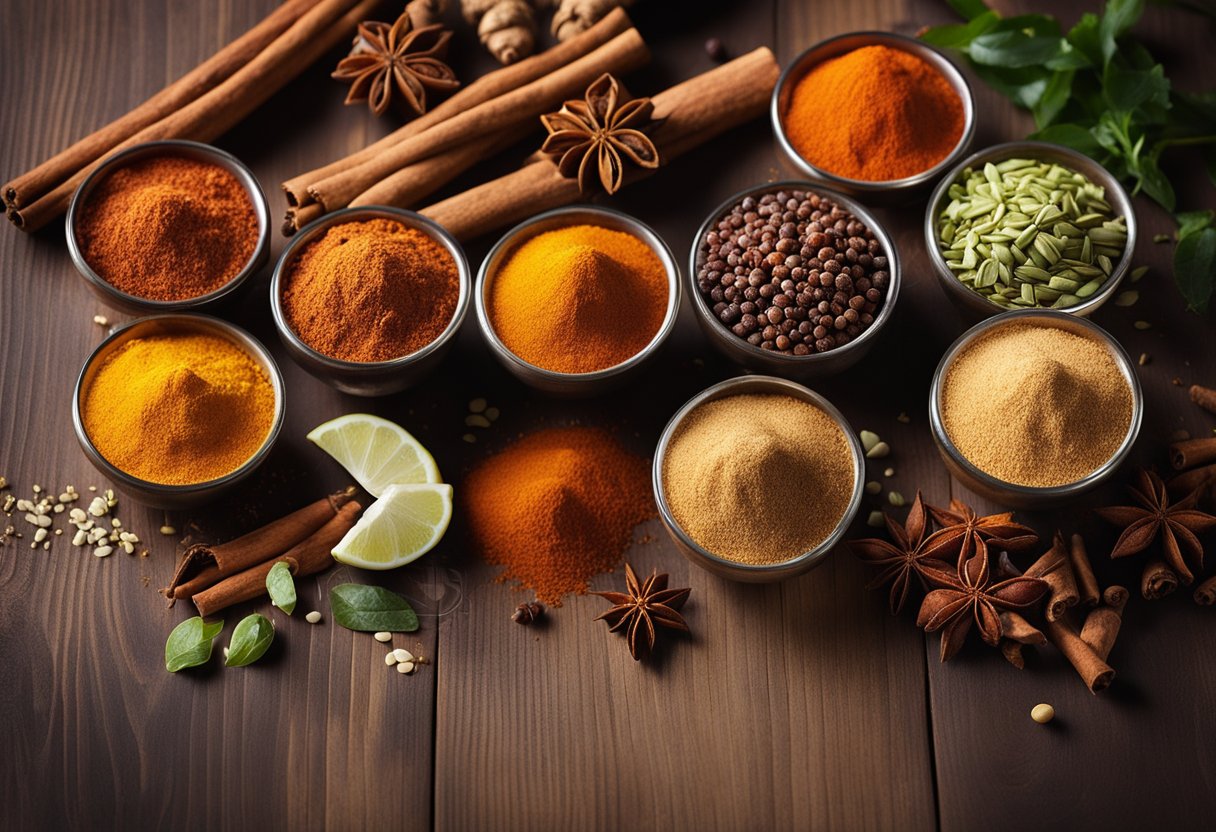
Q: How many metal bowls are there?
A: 9